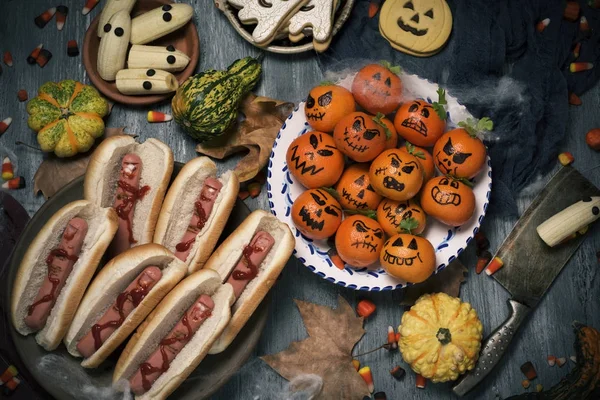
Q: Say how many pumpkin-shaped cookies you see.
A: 1